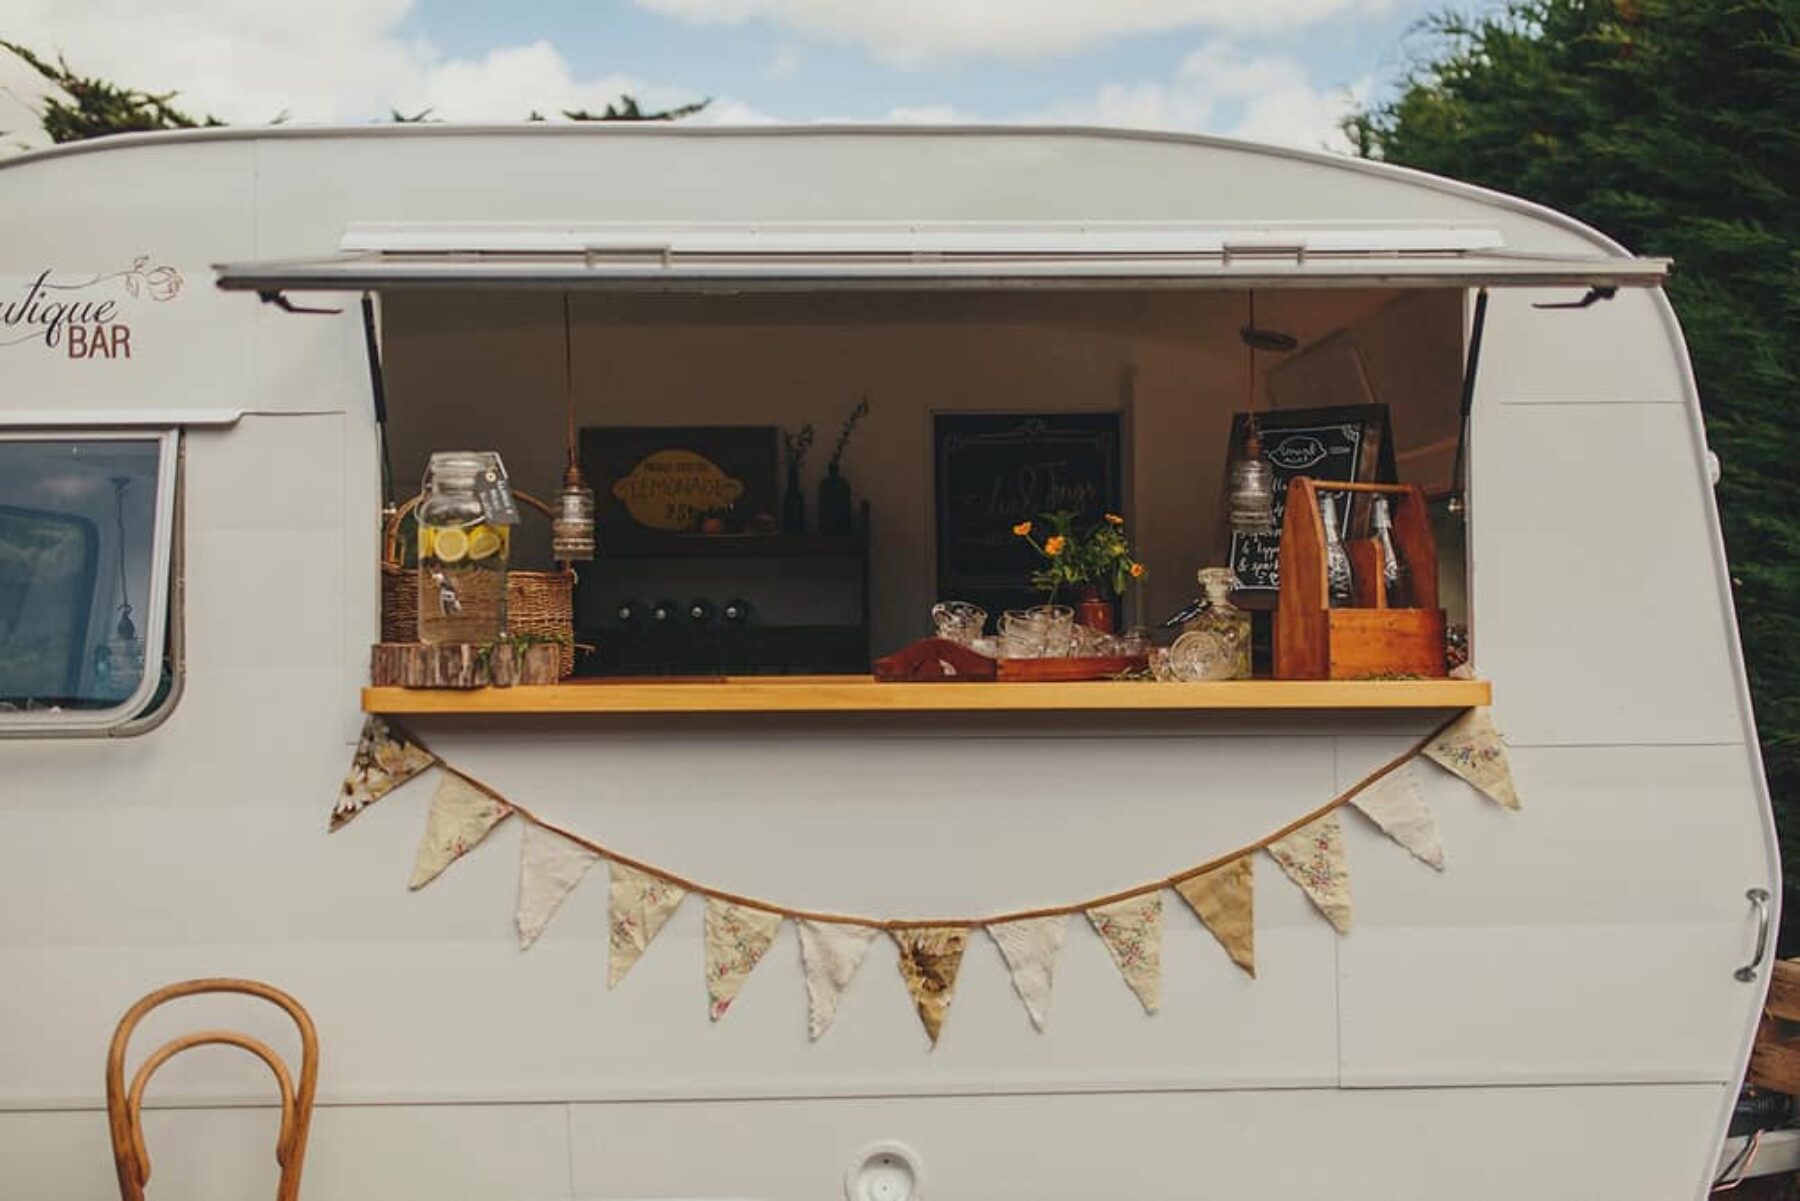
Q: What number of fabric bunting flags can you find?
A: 13